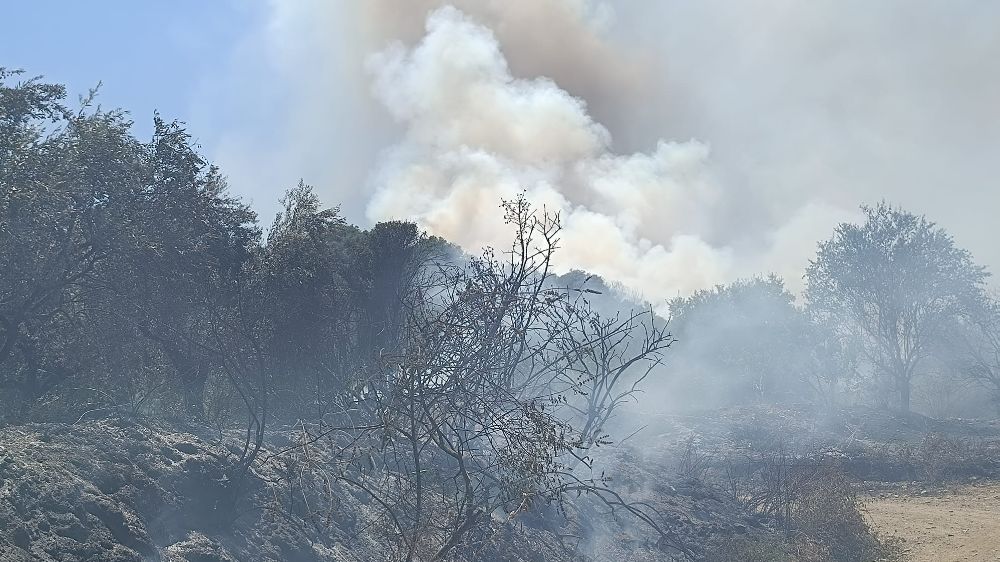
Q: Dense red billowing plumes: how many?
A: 0